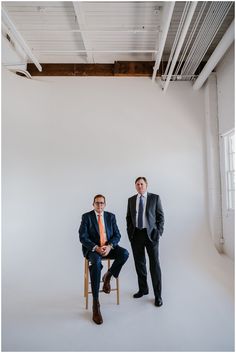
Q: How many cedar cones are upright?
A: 0